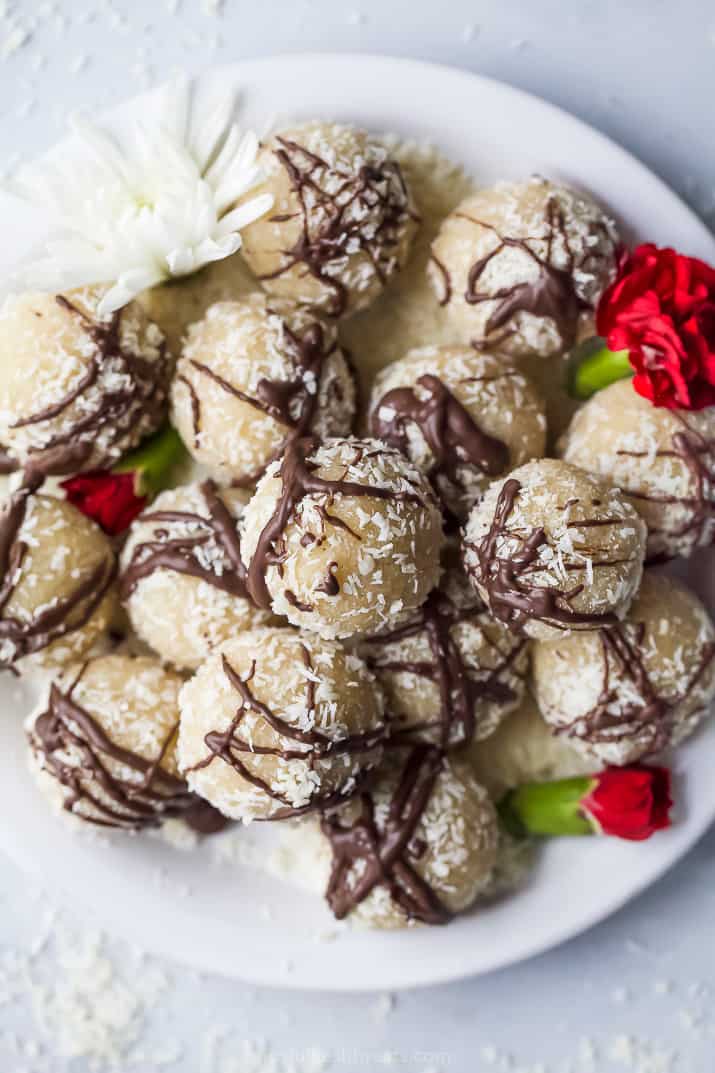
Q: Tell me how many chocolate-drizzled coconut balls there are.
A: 15